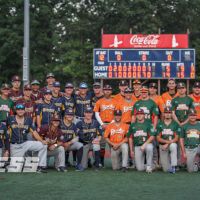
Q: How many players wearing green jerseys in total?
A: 6